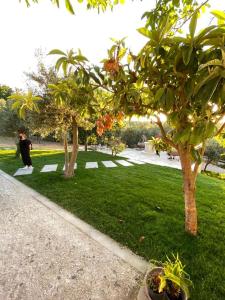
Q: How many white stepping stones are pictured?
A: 7